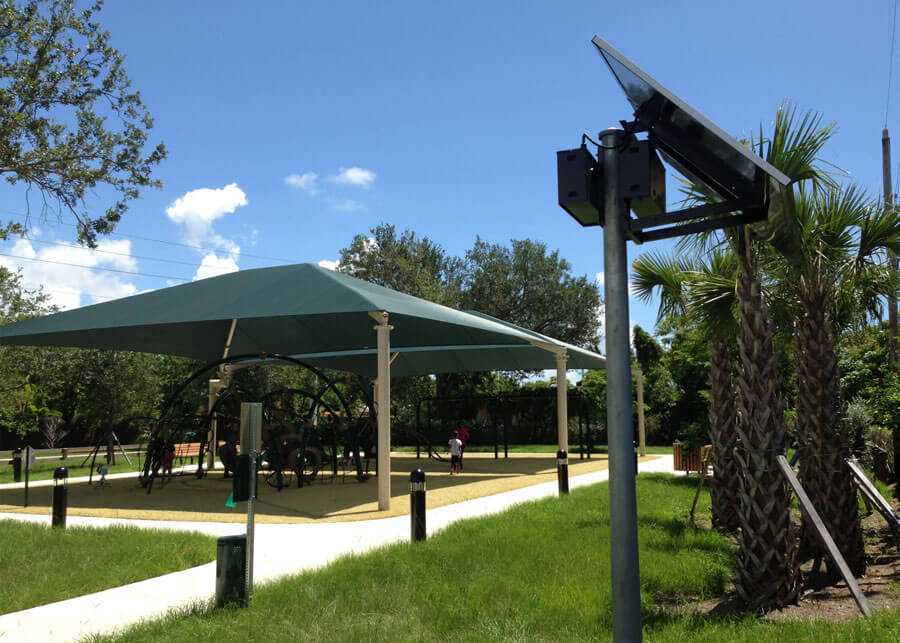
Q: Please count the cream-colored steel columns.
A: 4